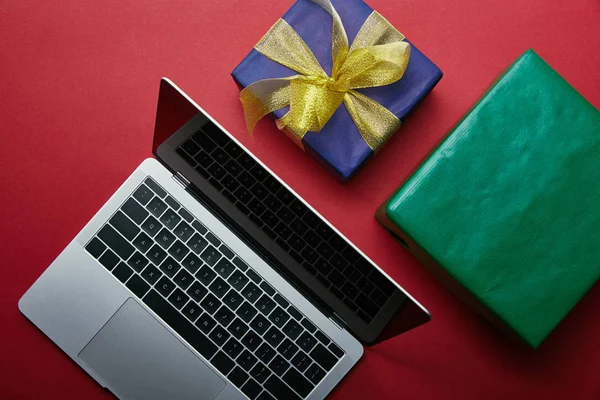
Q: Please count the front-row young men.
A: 0